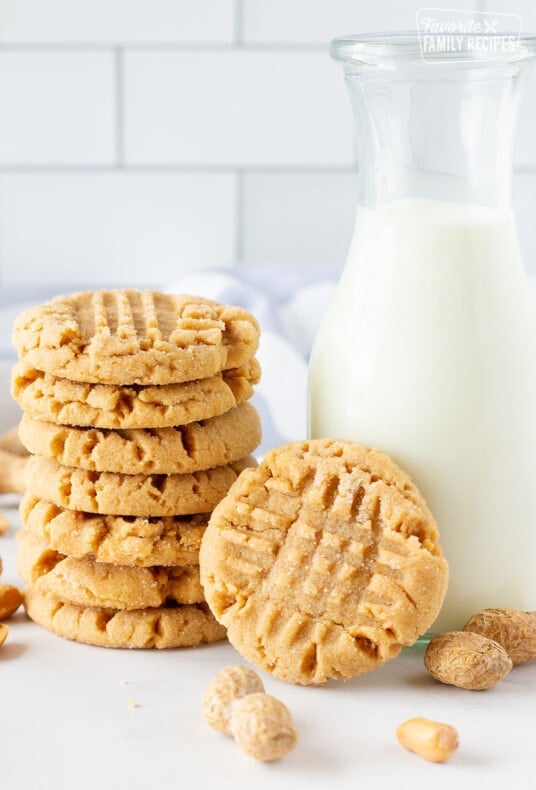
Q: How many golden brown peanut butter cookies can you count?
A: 8